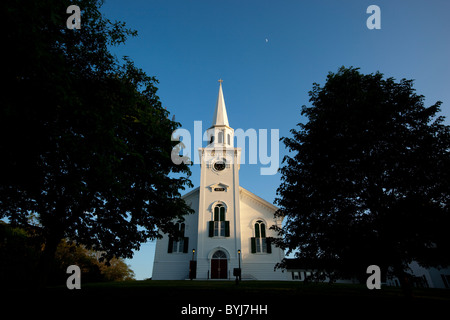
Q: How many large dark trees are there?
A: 2